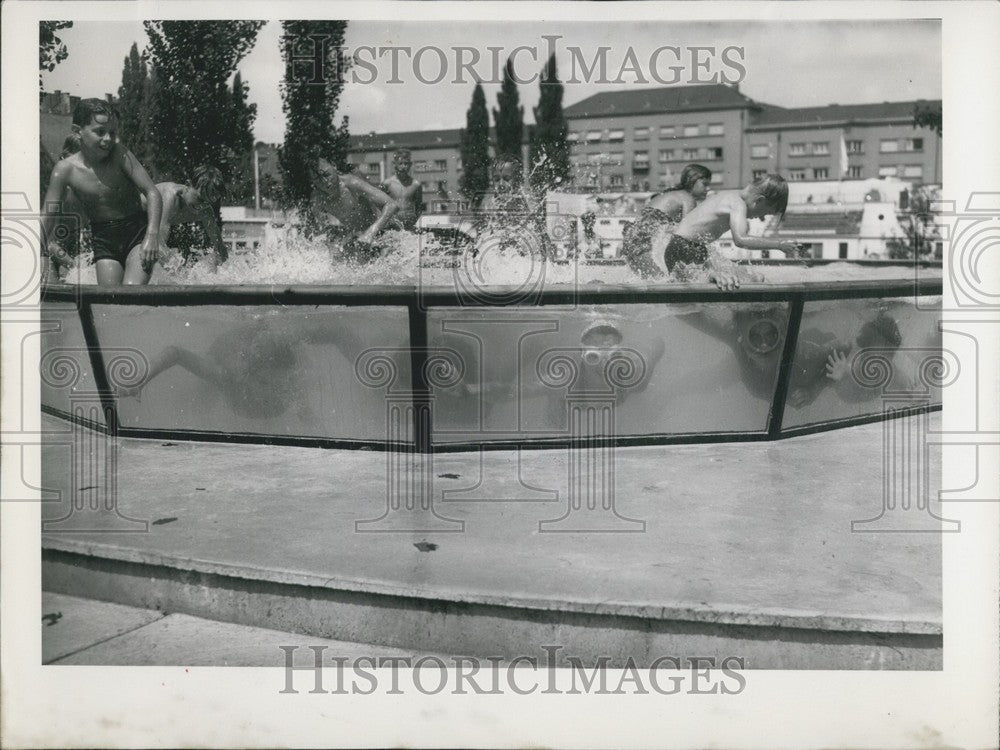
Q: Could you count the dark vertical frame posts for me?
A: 3